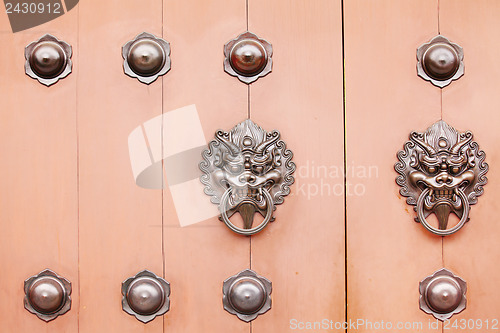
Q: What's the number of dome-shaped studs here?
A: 8